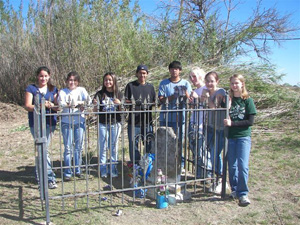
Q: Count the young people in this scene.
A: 8